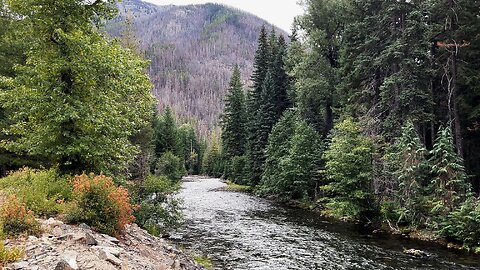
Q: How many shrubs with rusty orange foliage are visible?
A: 2